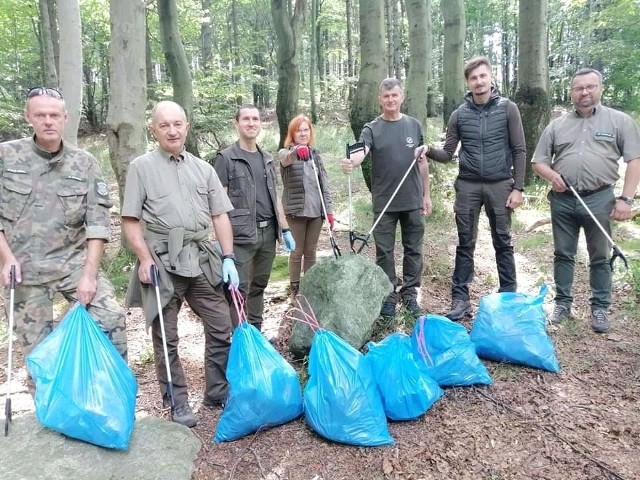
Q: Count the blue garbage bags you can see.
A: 6